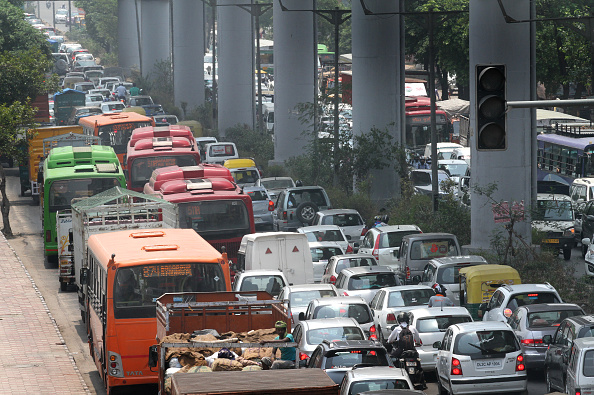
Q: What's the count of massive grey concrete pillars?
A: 7